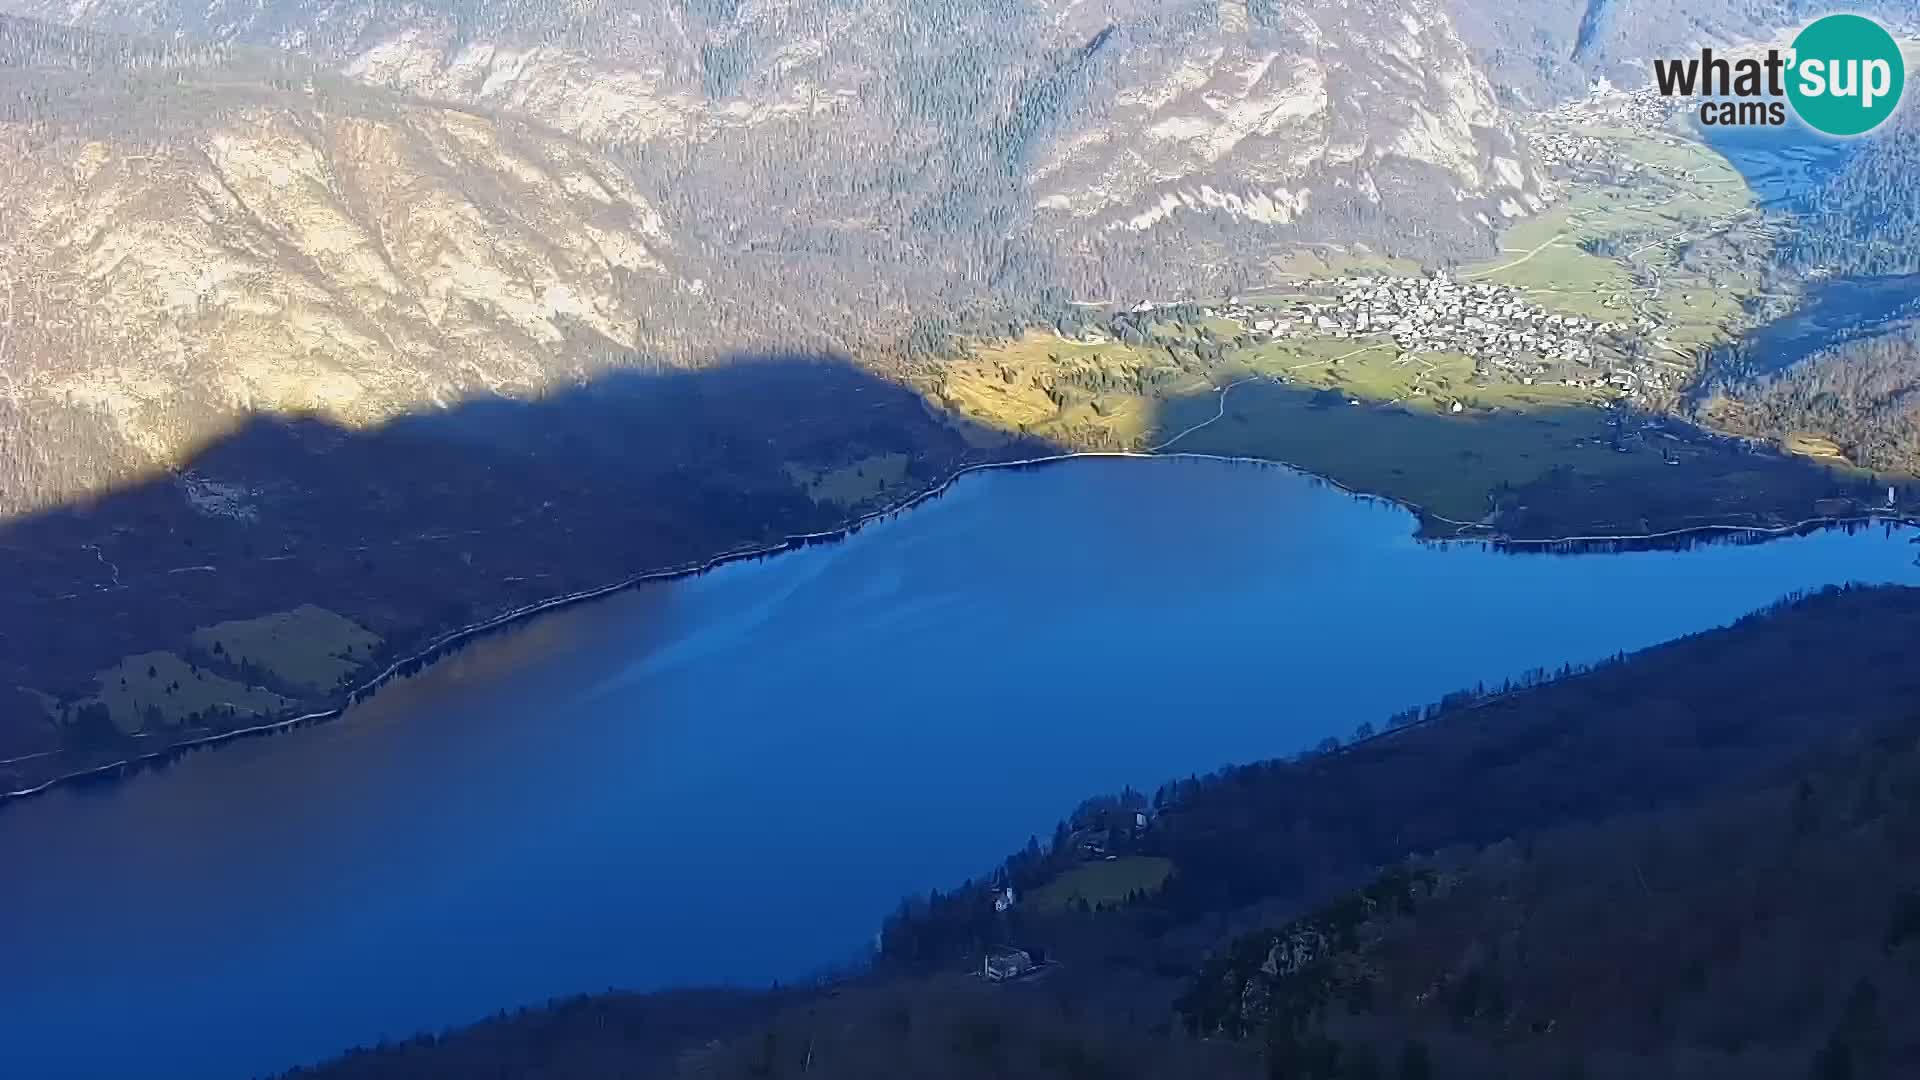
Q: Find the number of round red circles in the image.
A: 0